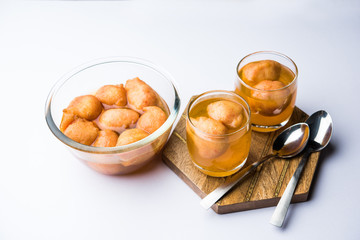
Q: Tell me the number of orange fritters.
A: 12